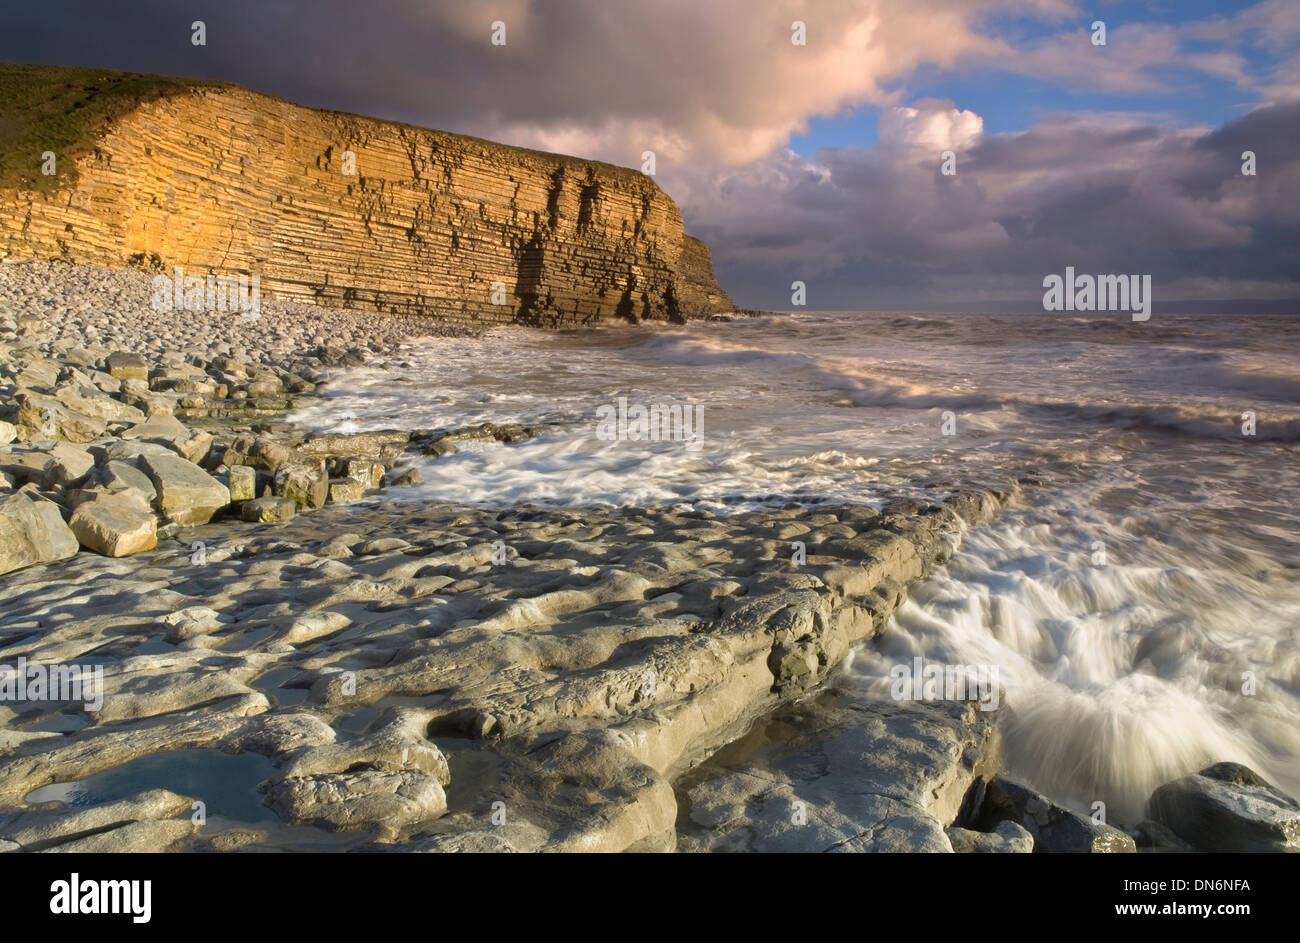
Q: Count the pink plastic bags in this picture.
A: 0